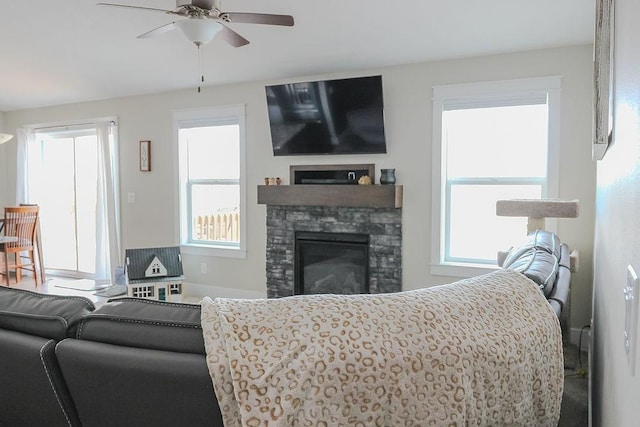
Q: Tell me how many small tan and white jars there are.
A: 3